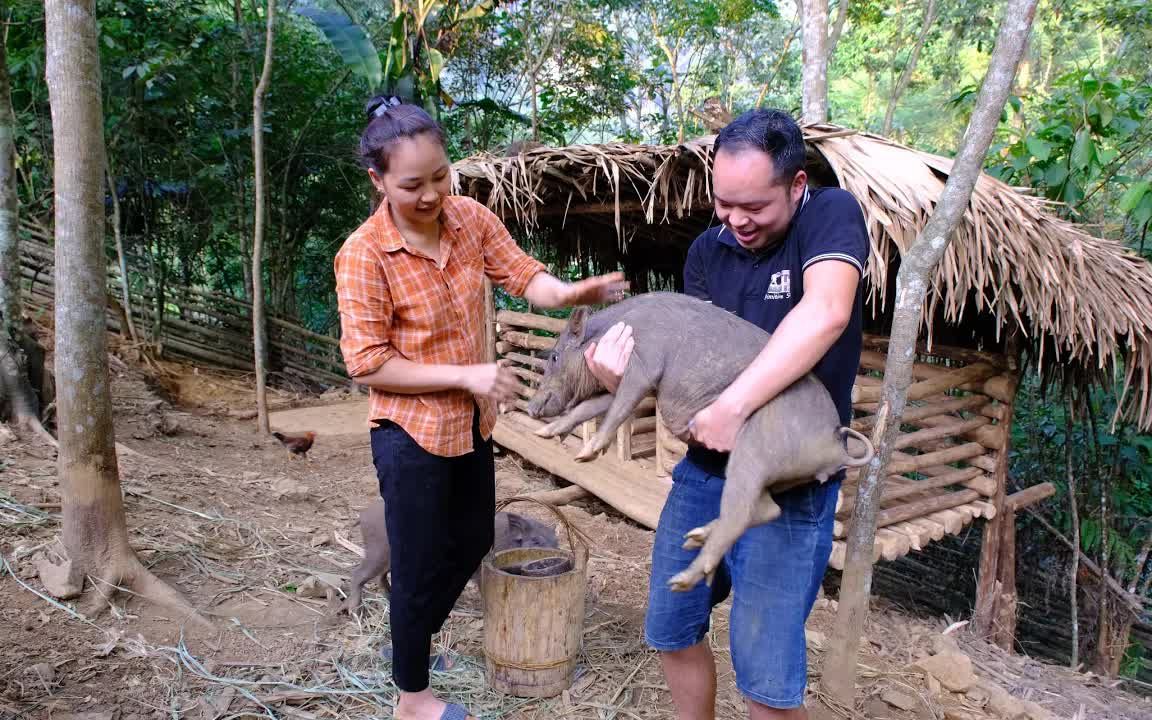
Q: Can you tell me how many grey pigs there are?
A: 2